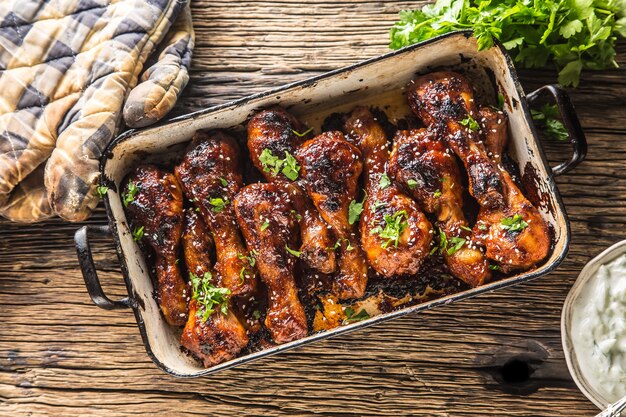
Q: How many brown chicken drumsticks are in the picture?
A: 10